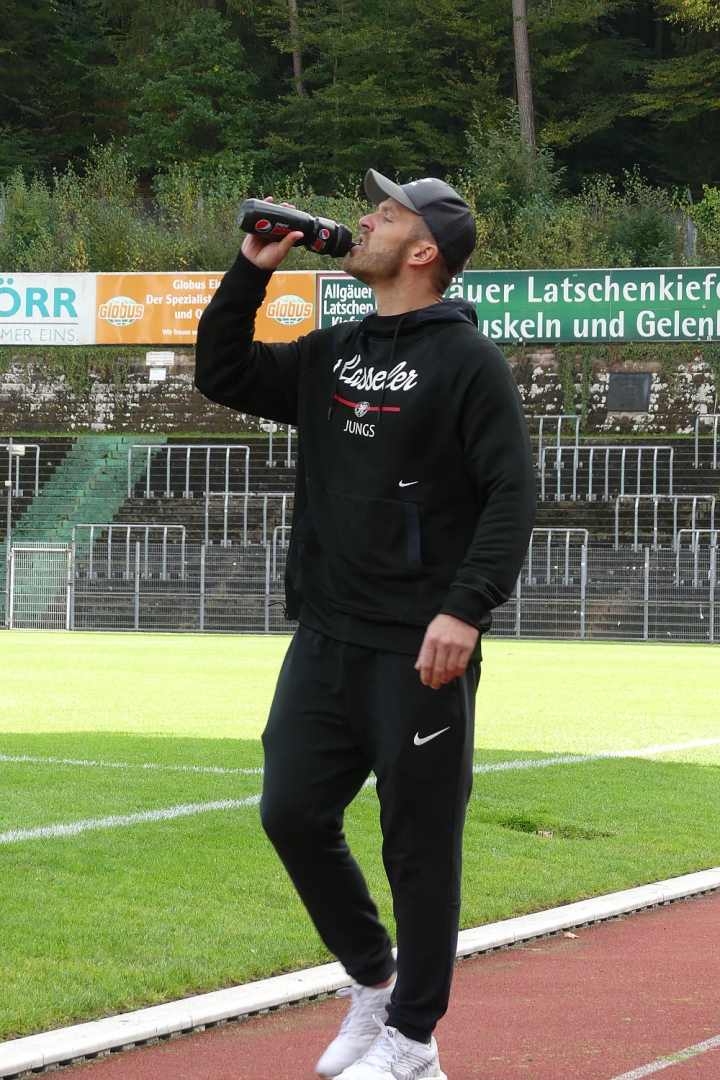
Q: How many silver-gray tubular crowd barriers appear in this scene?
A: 12